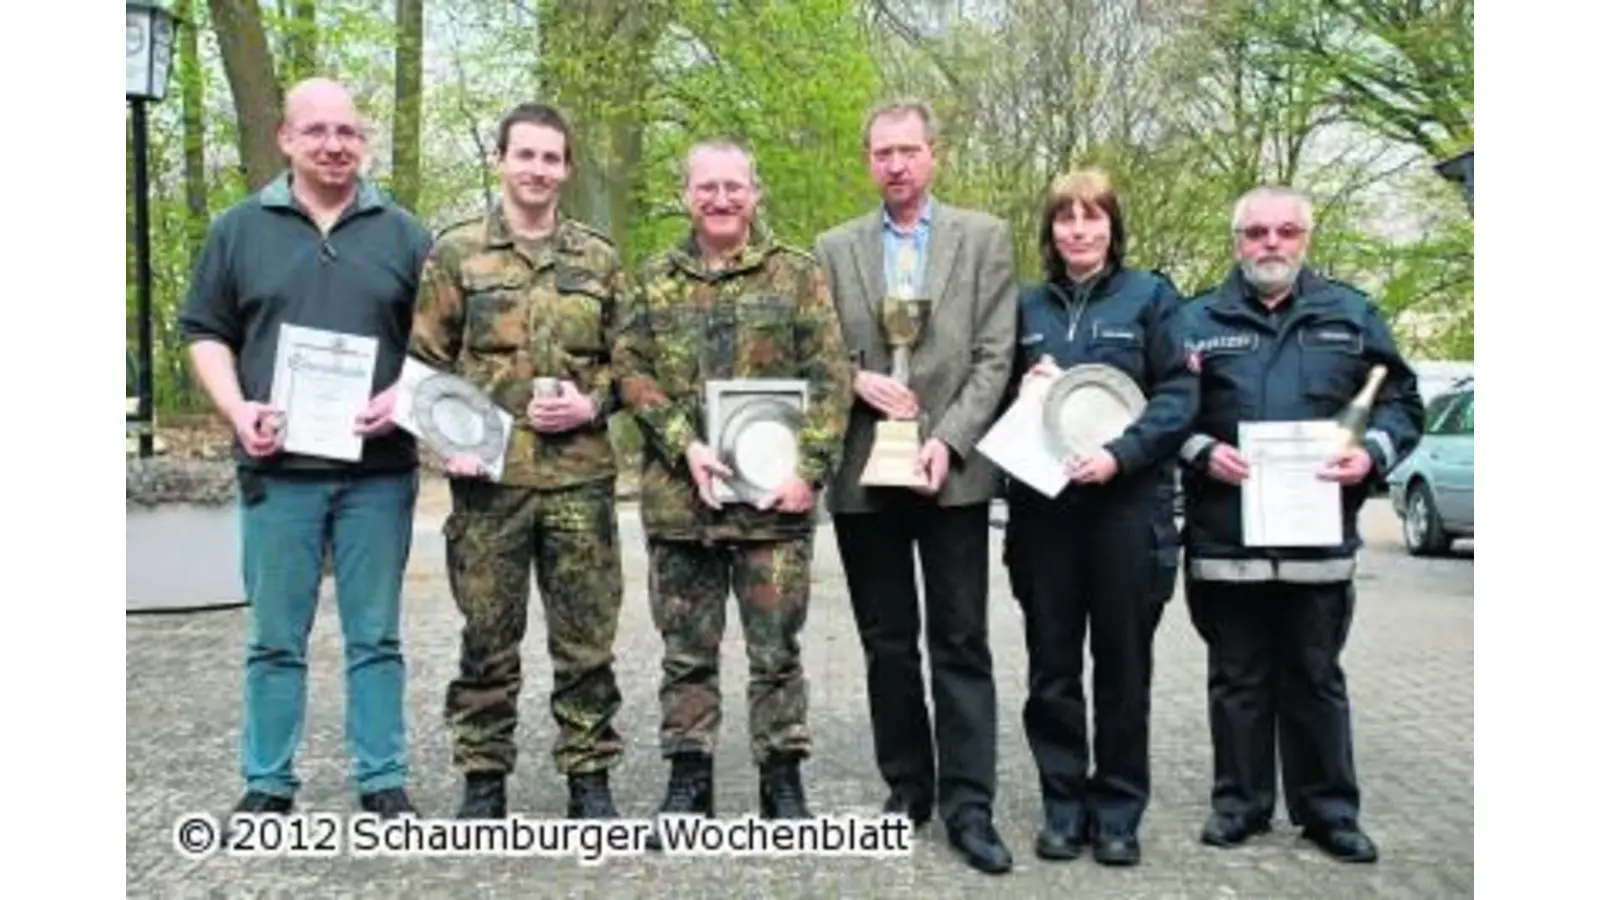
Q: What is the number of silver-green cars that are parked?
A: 1